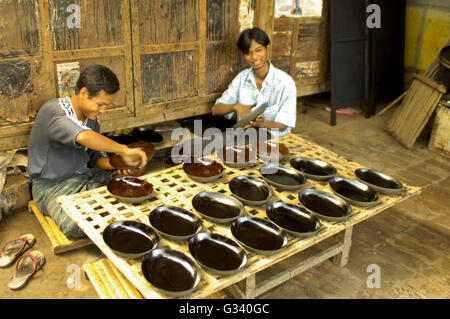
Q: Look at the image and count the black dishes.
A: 13